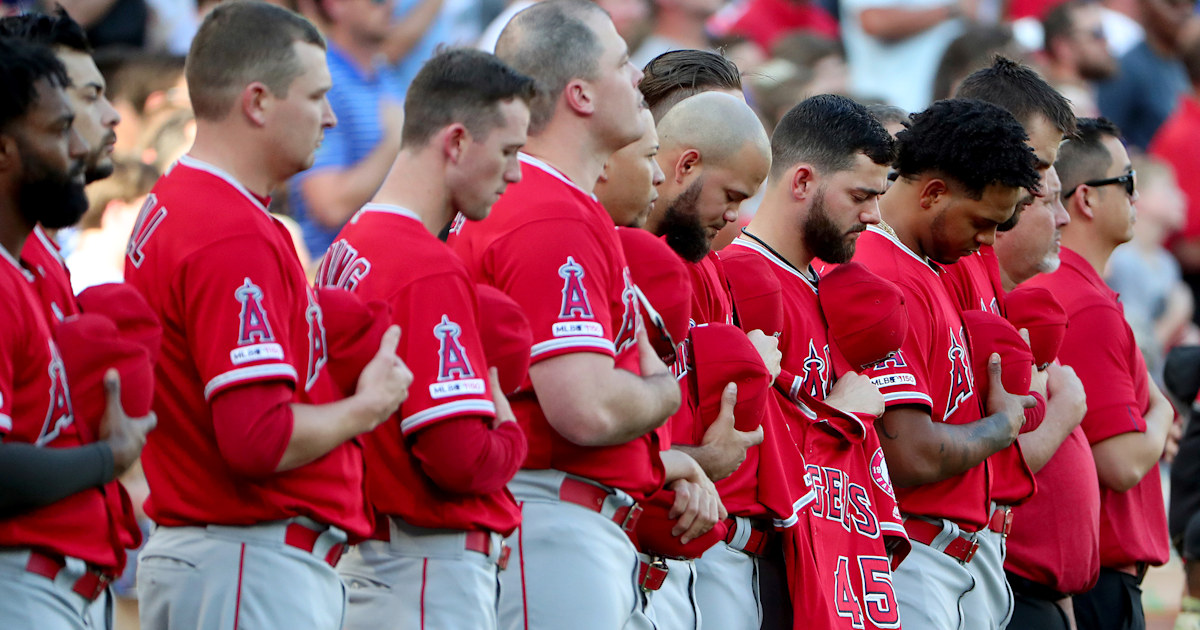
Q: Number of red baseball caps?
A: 11